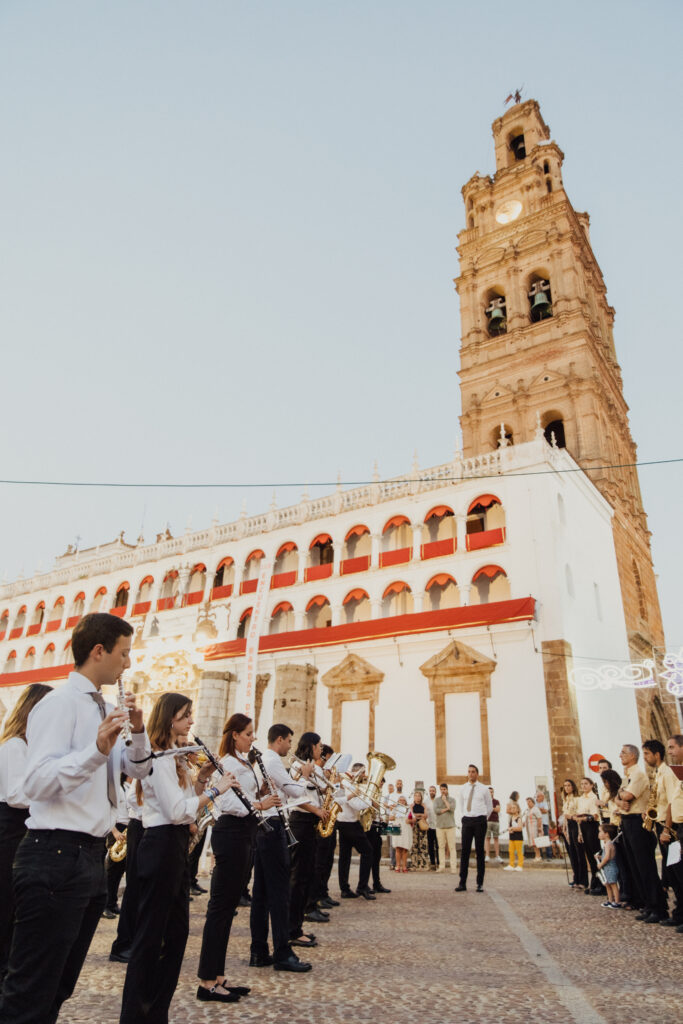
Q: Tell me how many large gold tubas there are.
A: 1